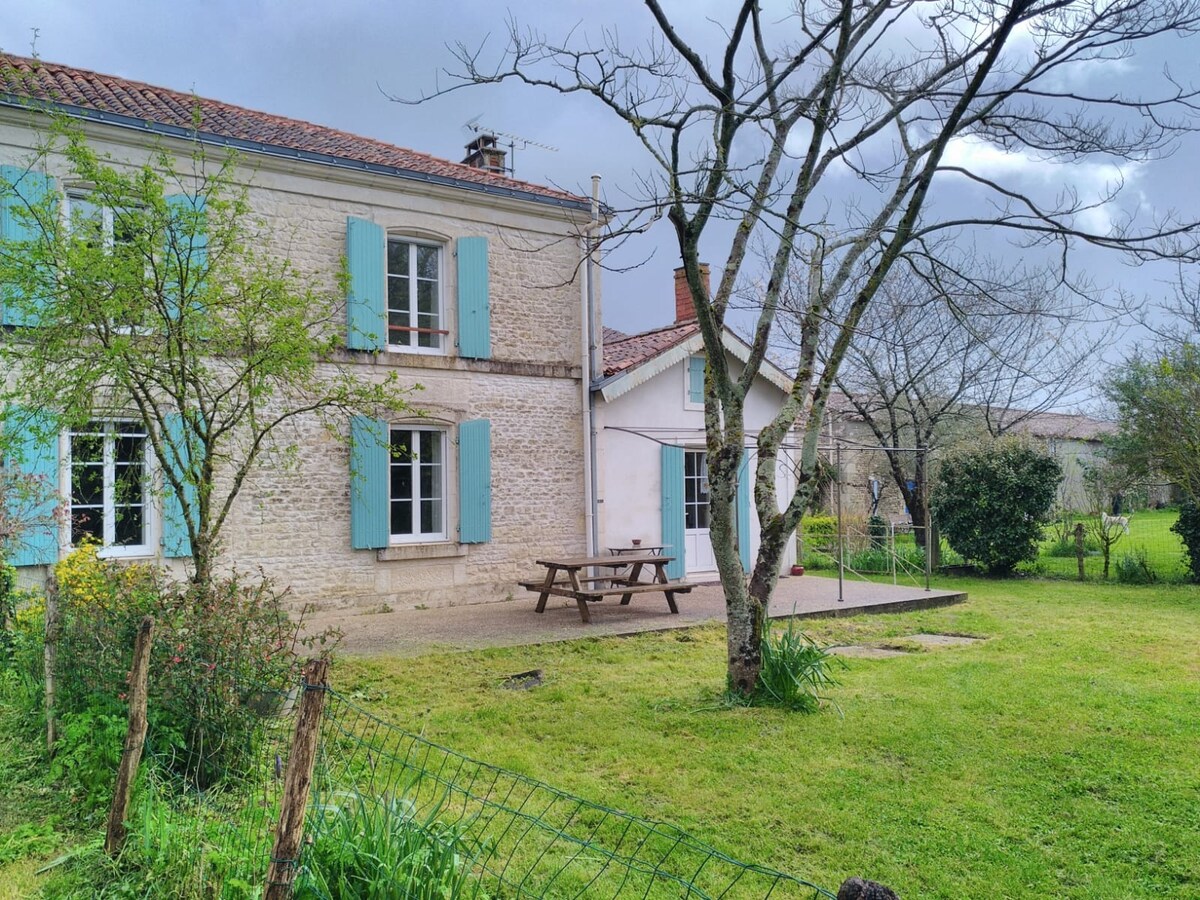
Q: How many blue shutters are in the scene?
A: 11